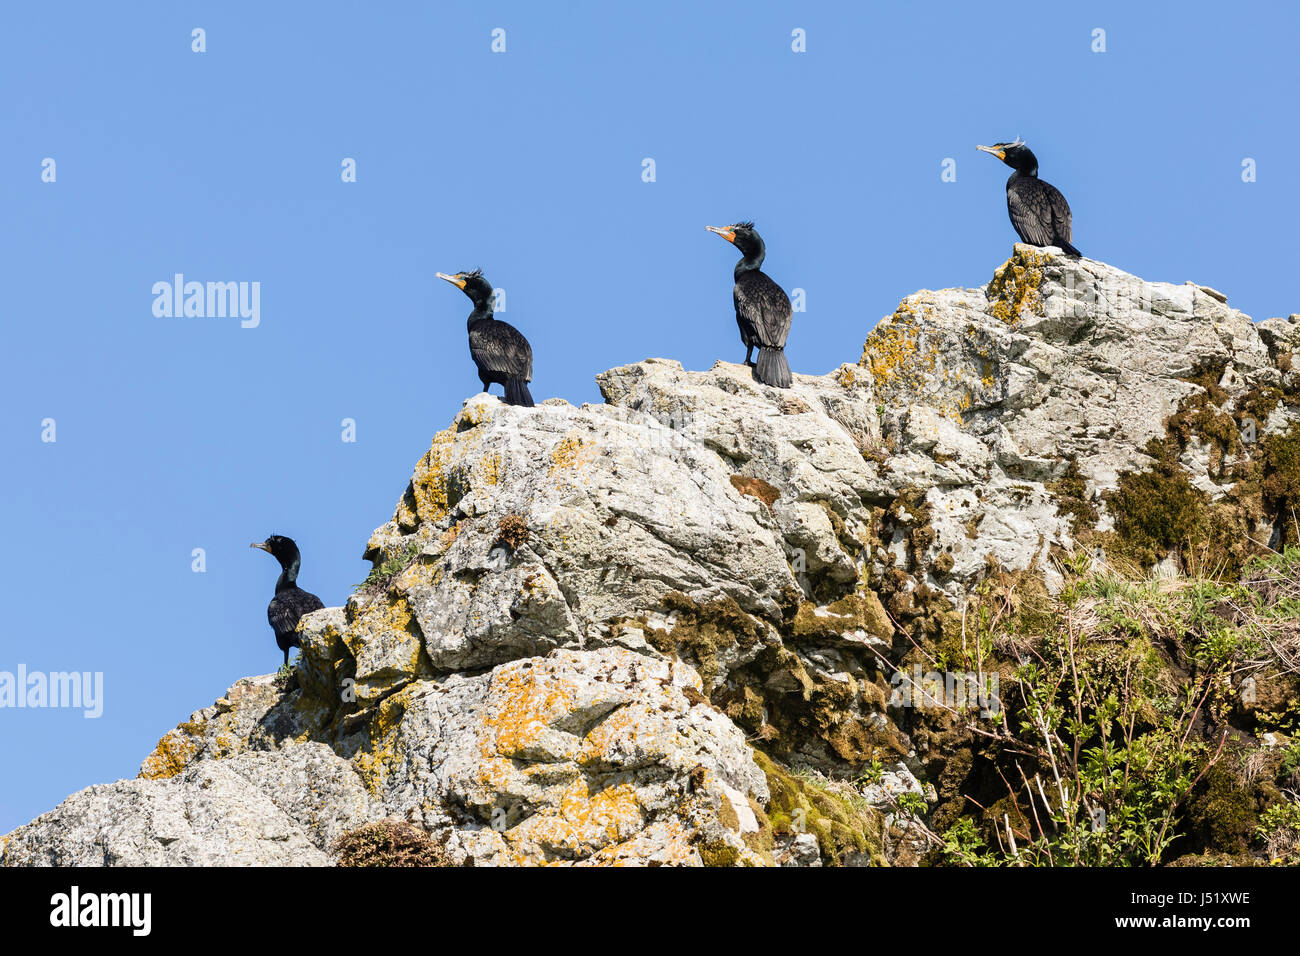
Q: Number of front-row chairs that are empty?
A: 0